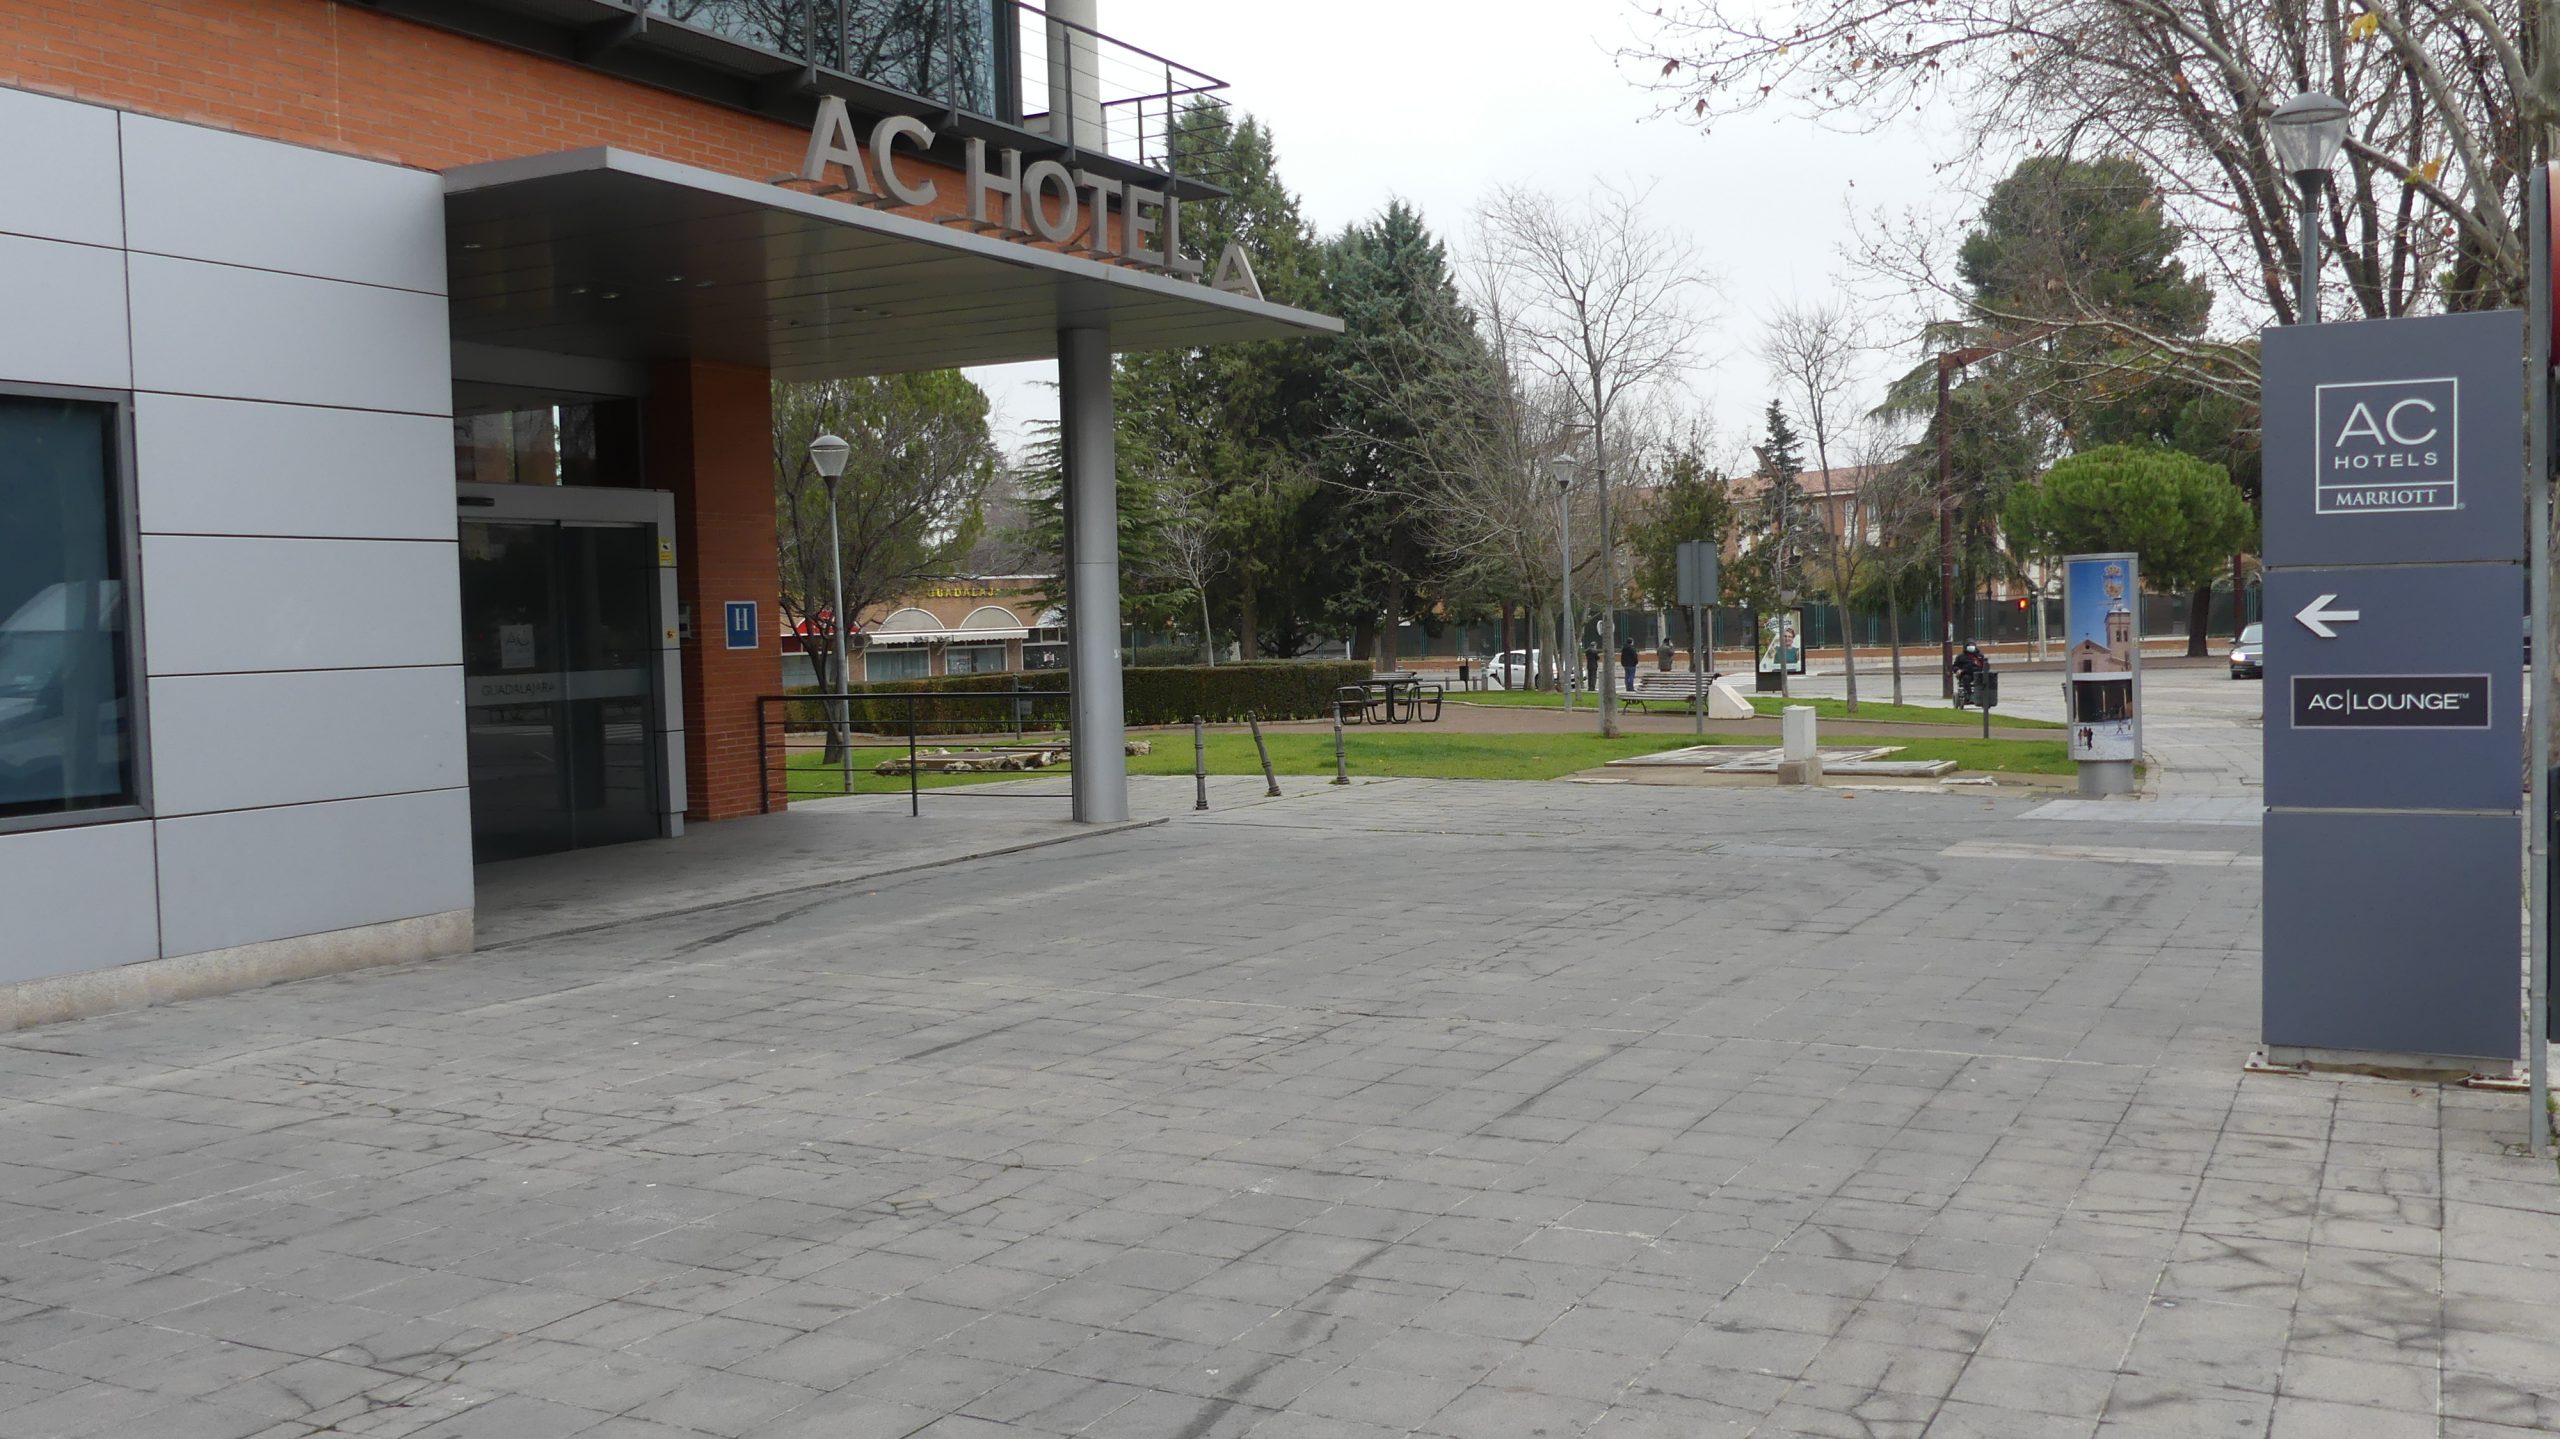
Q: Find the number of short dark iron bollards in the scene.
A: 3